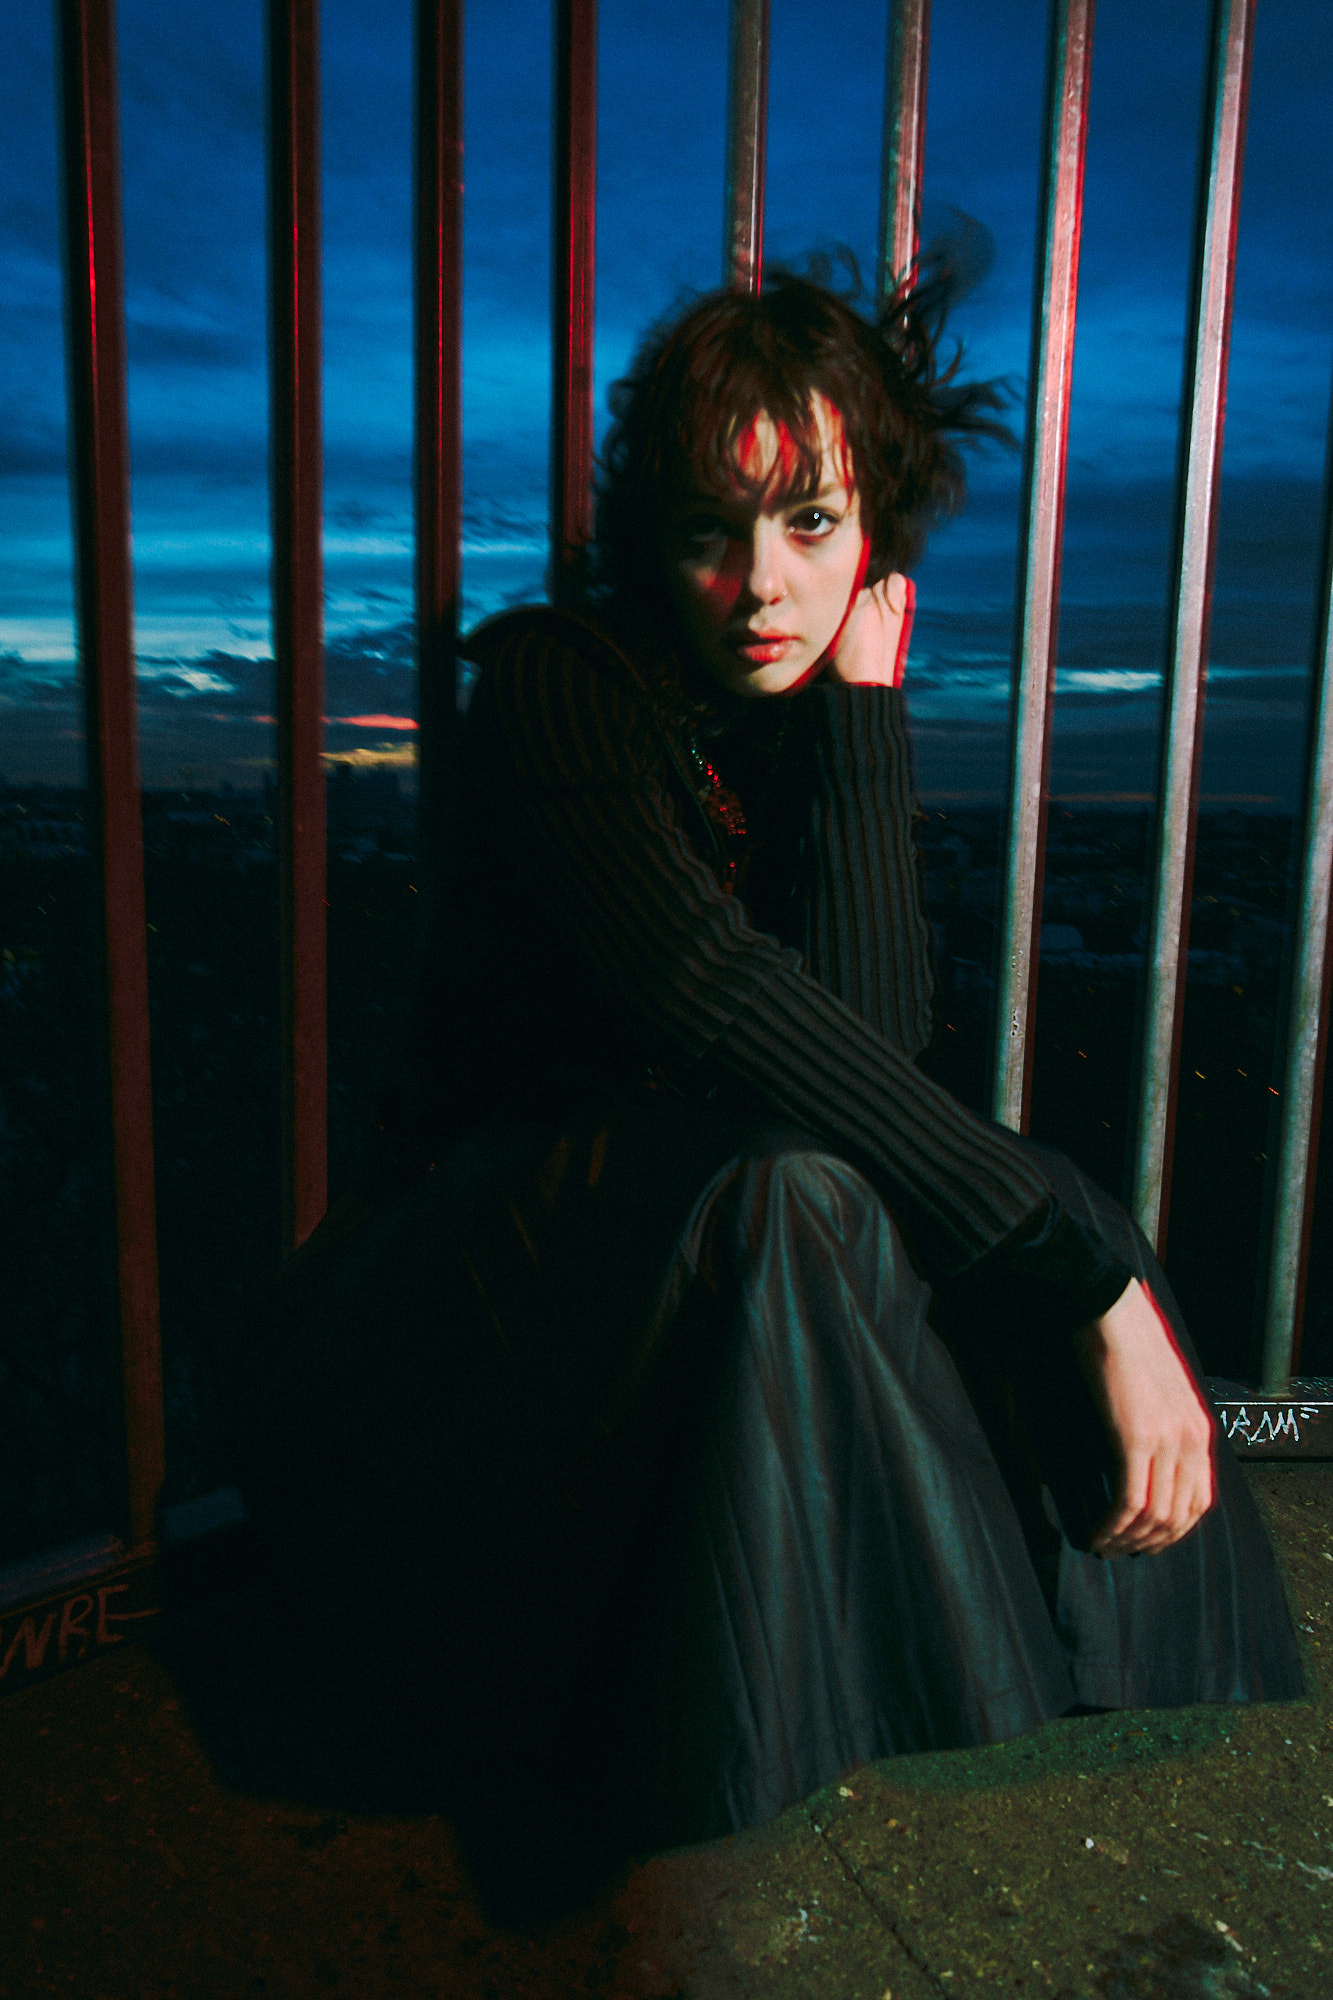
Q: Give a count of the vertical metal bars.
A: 9